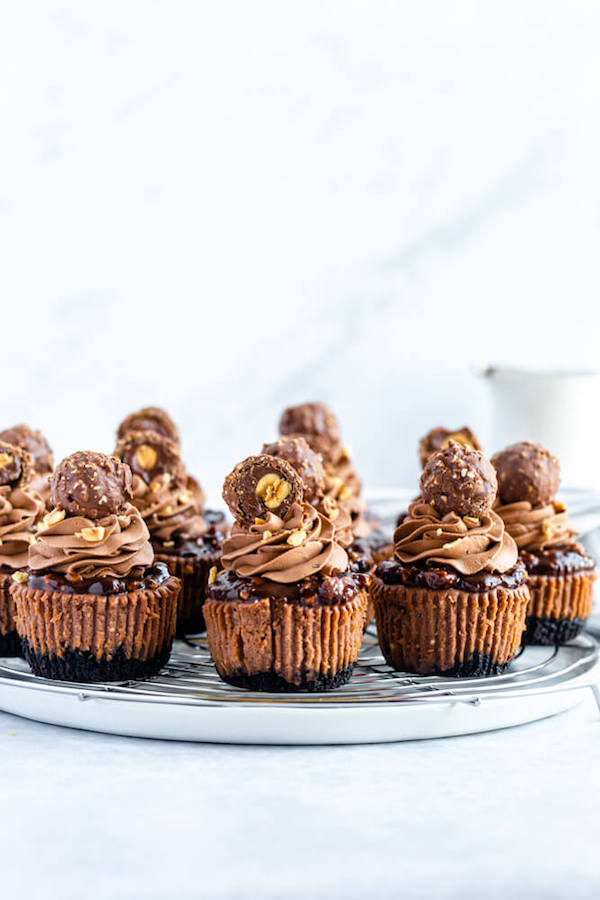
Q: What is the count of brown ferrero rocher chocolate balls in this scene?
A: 11